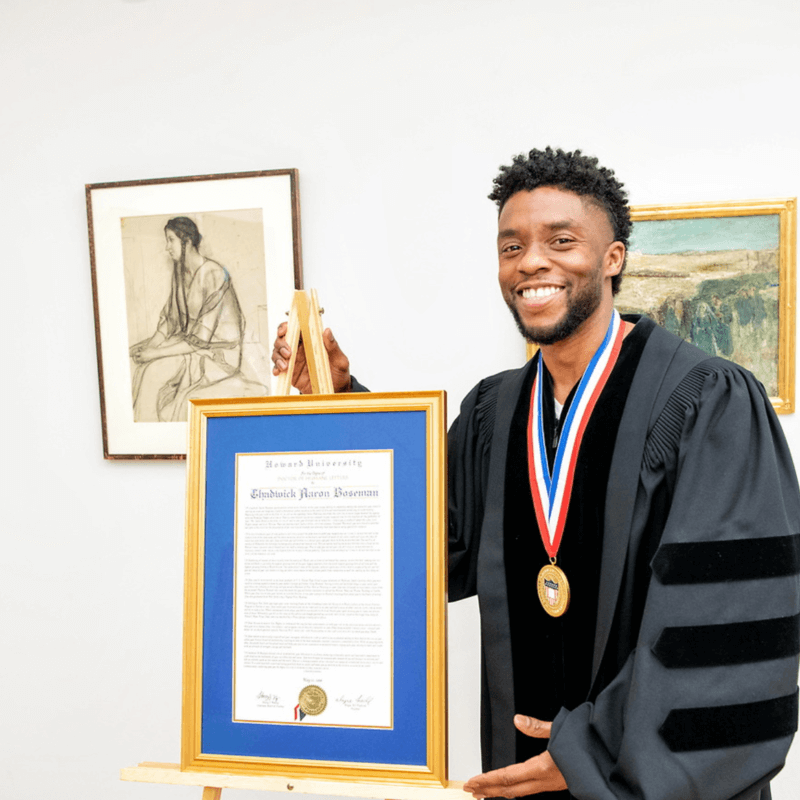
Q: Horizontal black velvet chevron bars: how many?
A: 3